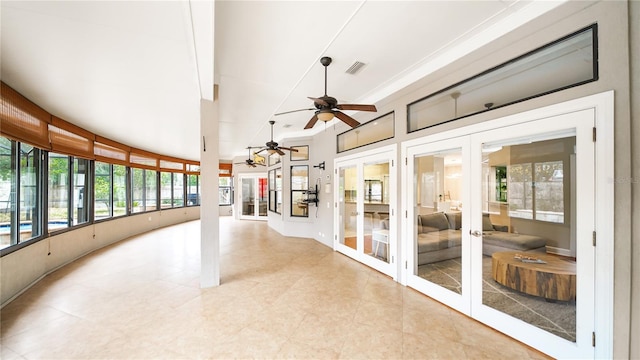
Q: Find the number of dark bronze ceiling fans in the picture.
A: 3